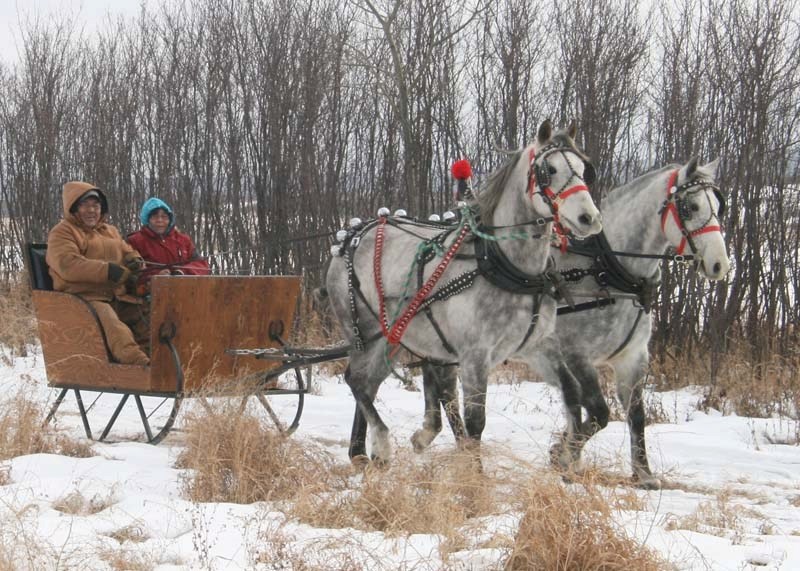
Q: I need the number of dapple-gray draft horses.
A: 2